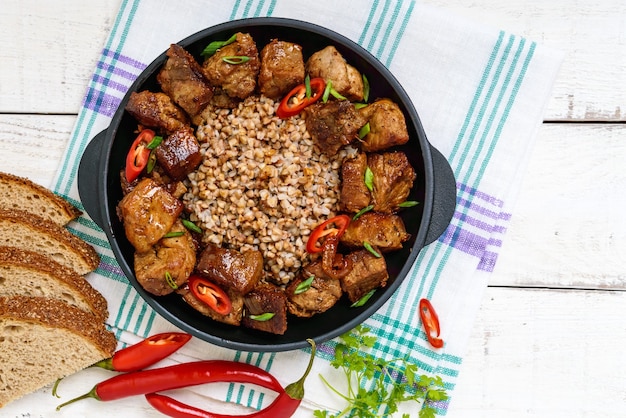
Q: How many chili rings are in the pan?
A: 4